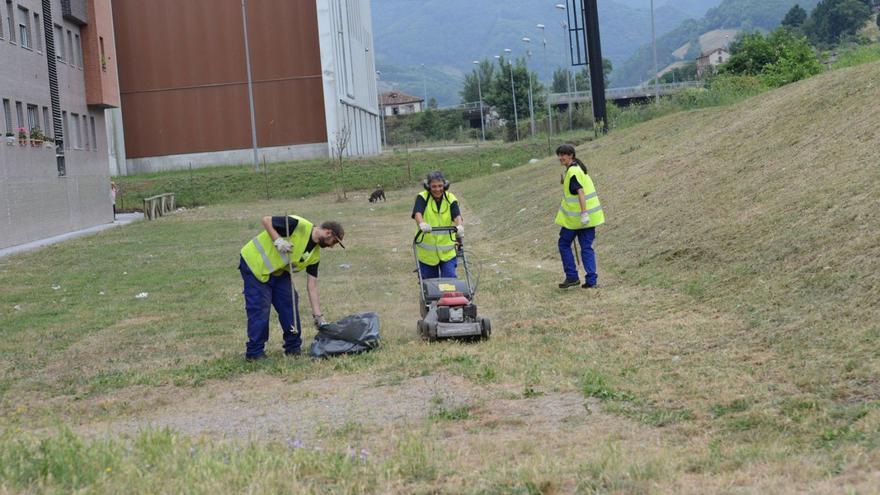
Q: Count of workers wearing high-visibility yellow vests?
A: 3